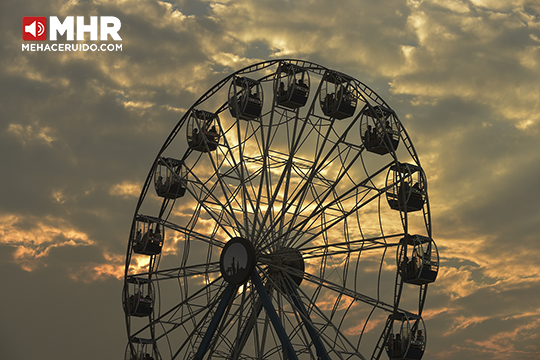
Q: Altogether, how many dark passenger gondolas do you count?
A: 12